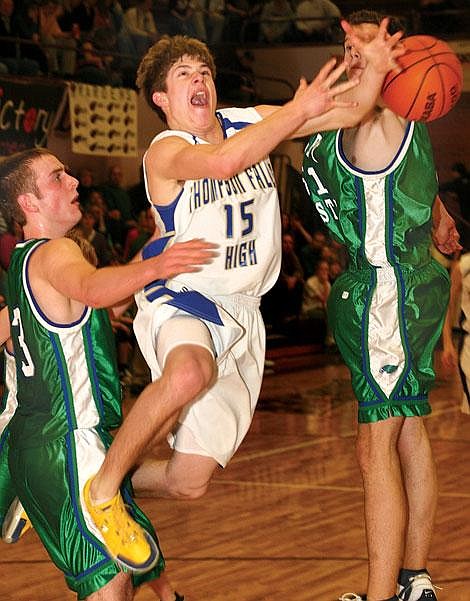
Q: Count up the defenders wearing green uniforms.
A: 2